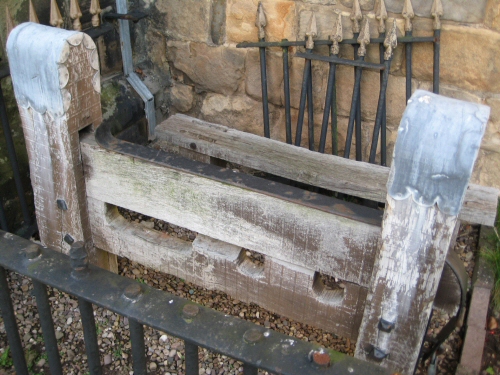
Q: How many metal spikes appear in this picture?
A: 14